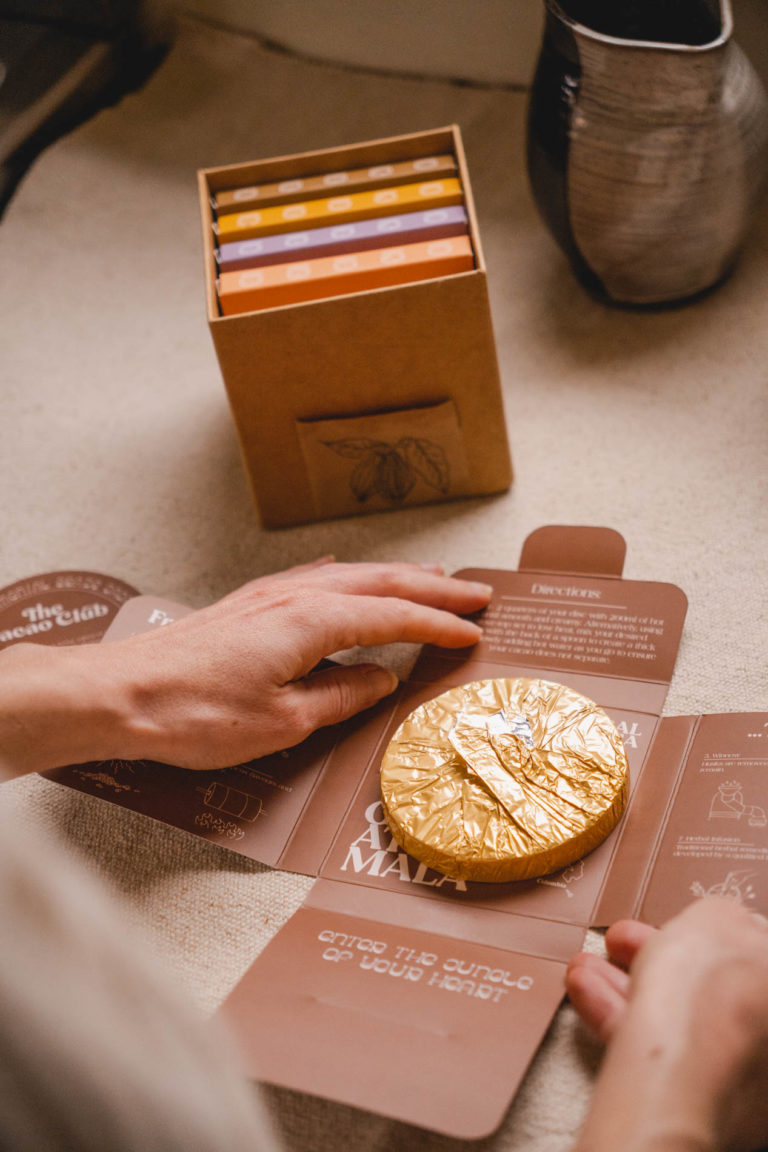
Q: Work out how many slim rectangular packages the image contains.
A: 4